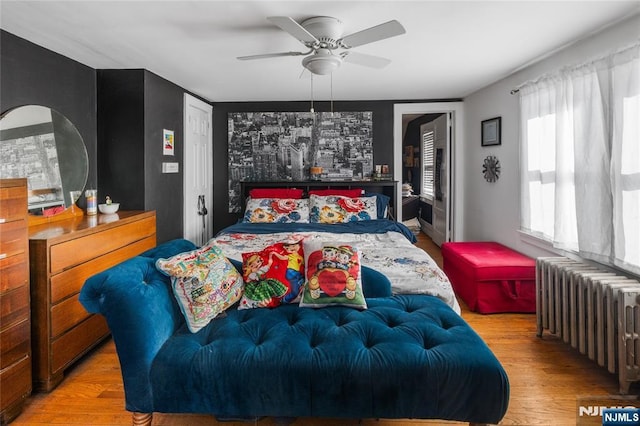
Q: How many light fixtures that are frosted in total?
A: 1